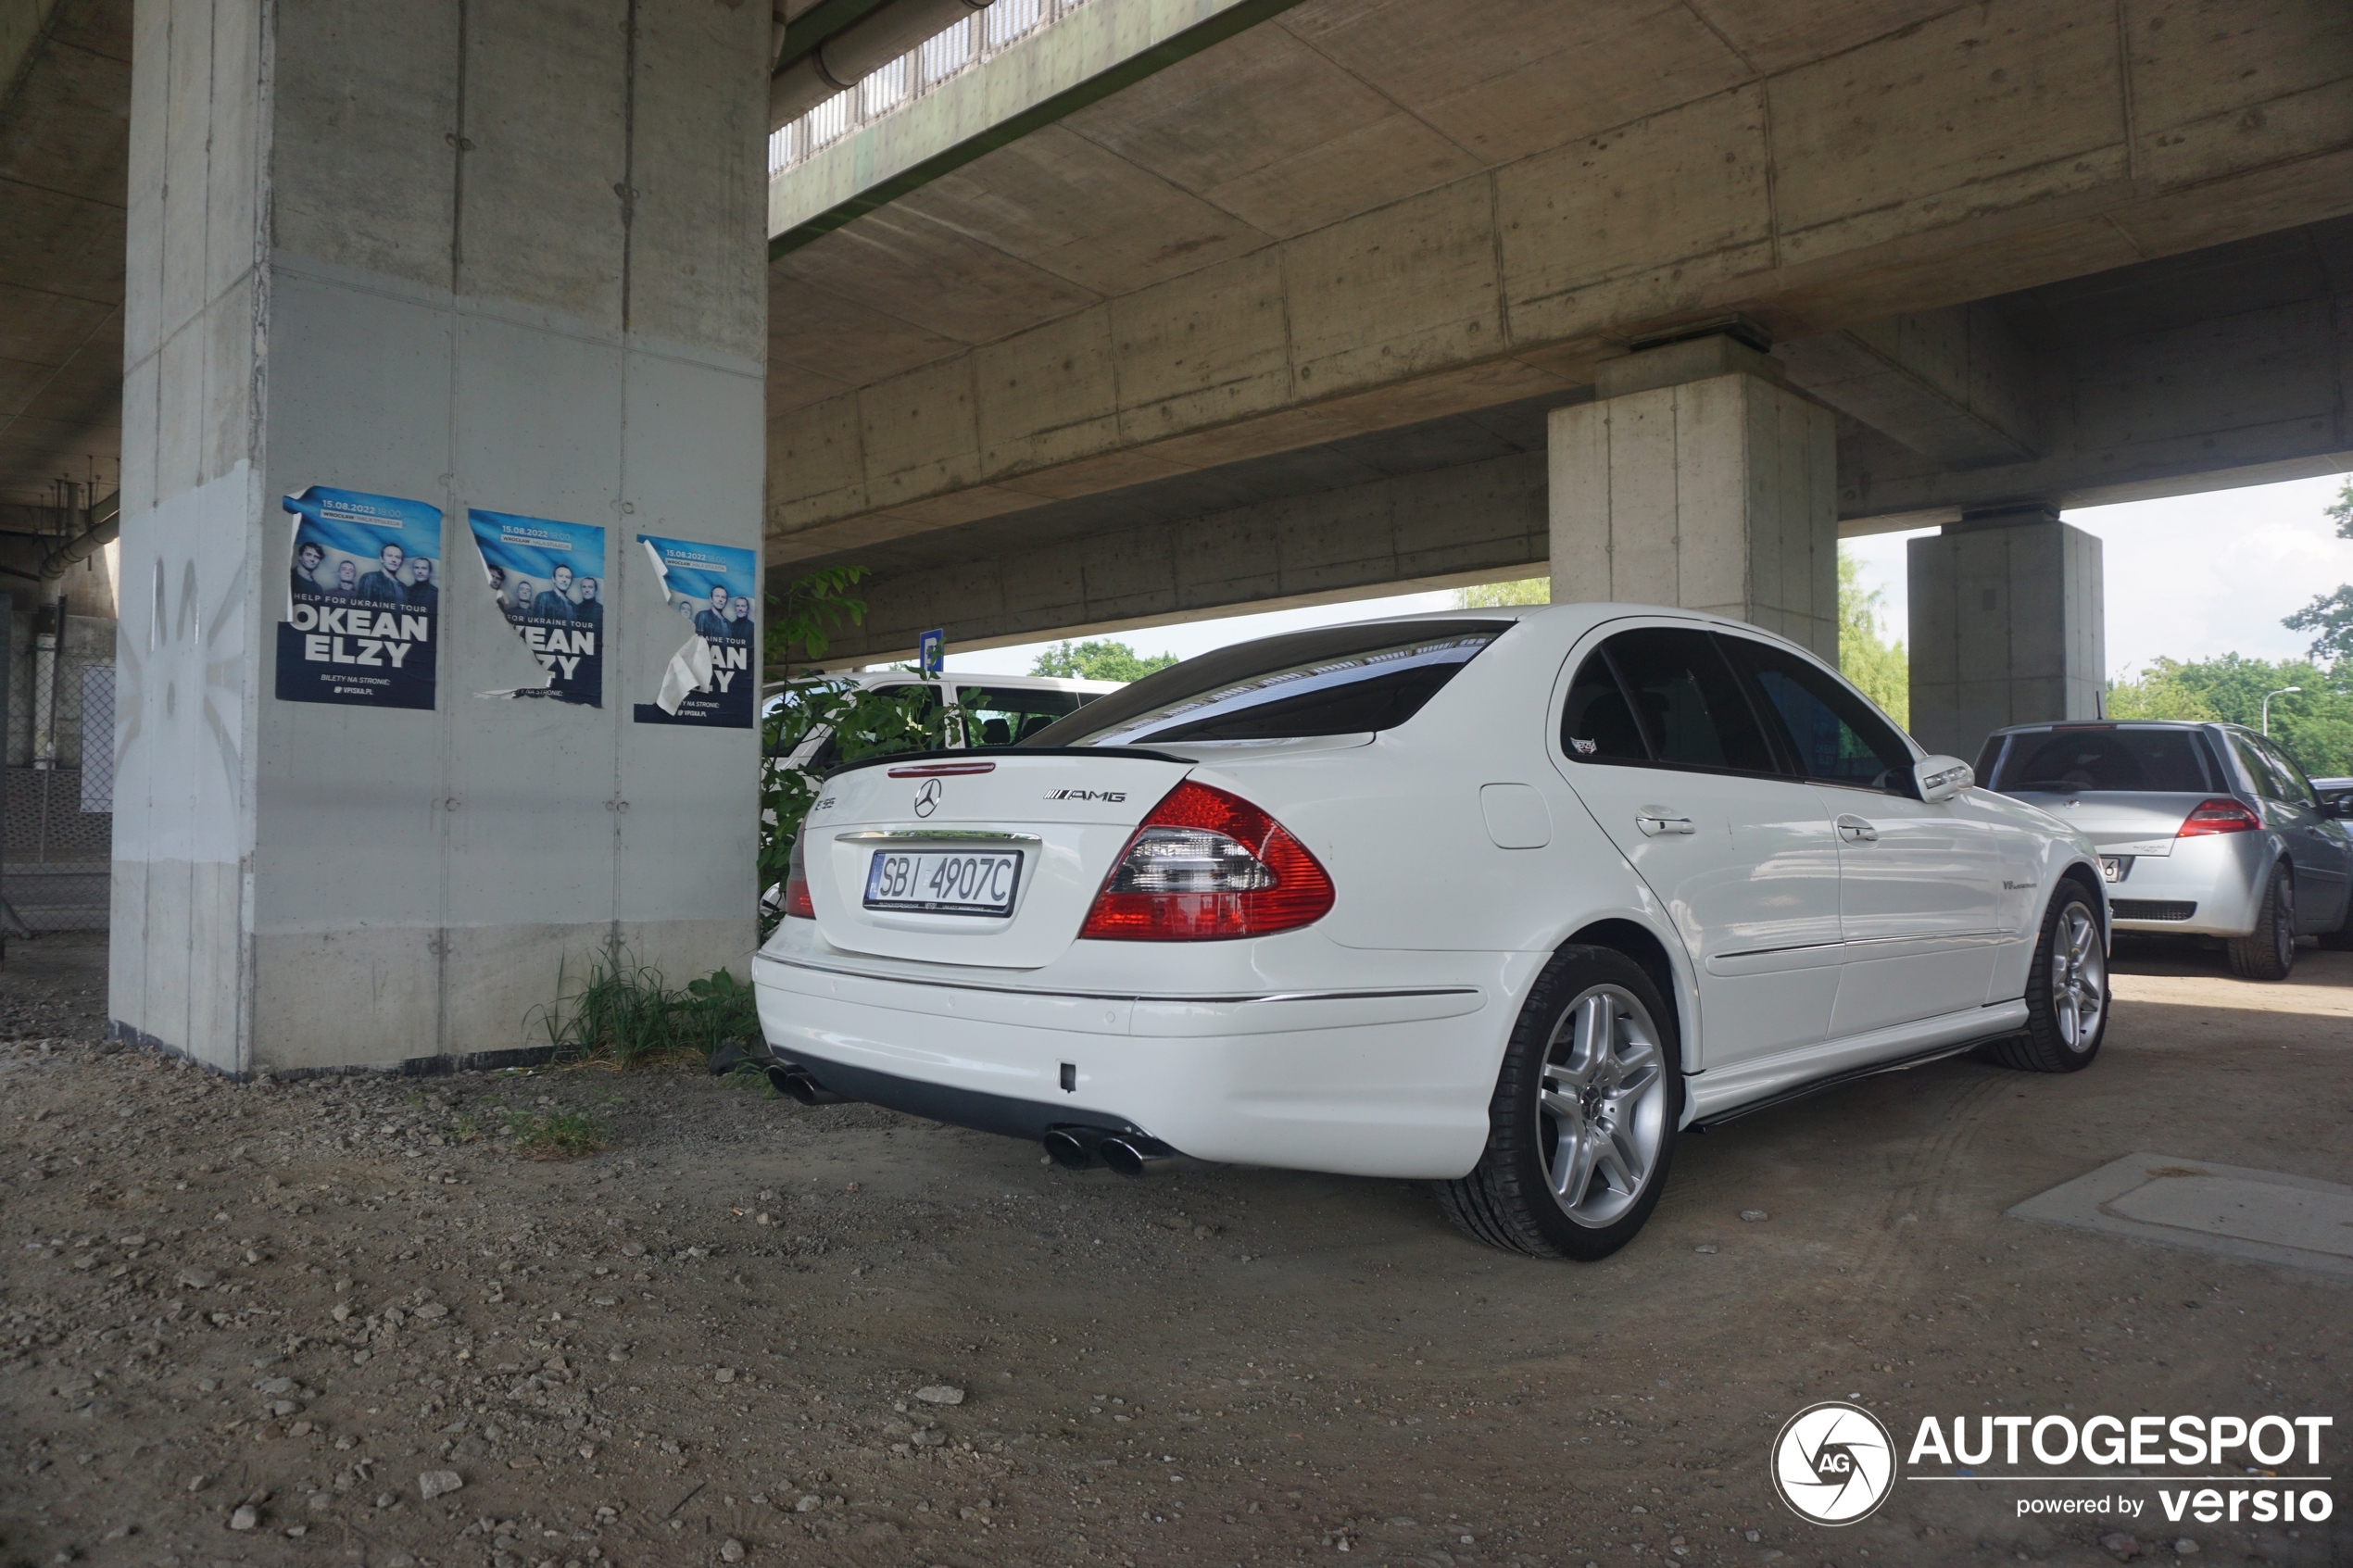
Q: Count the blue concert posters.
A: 3